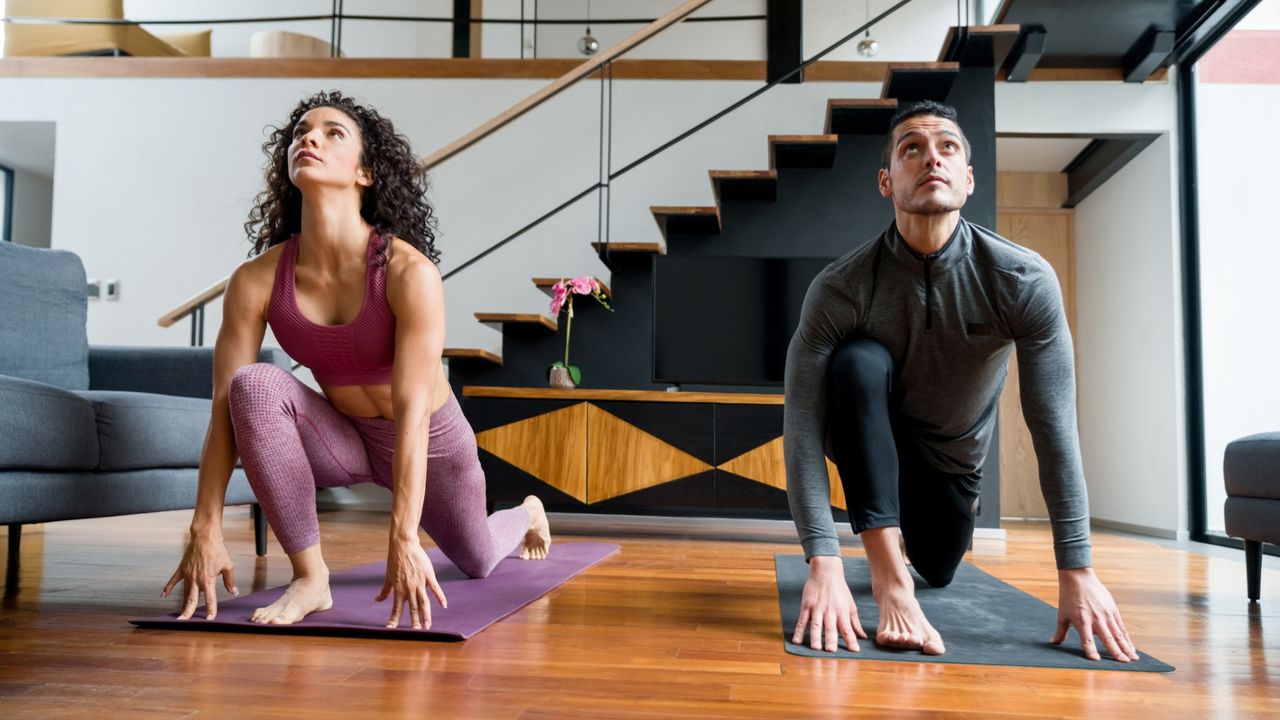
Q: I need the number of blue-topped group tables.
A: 0